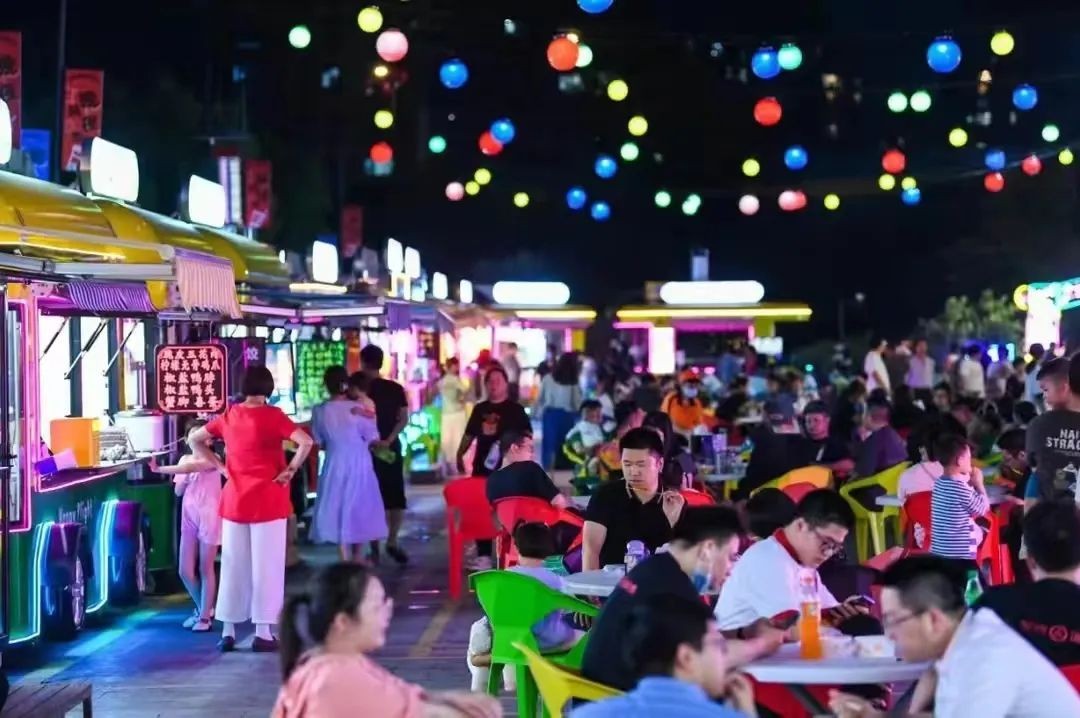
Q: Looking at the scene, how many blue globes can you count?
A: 12